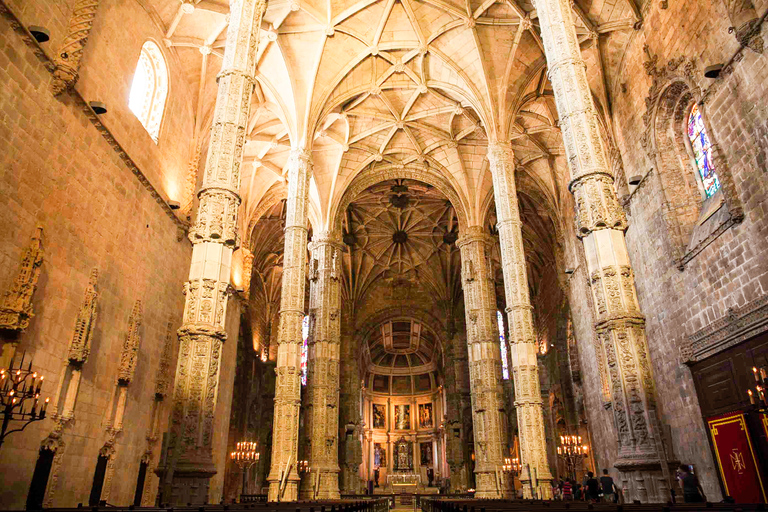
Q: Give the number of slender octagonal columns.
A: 6